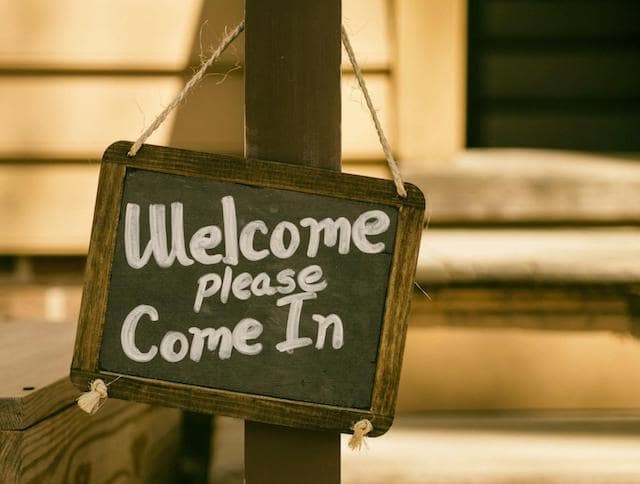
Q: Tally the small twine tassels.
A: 2